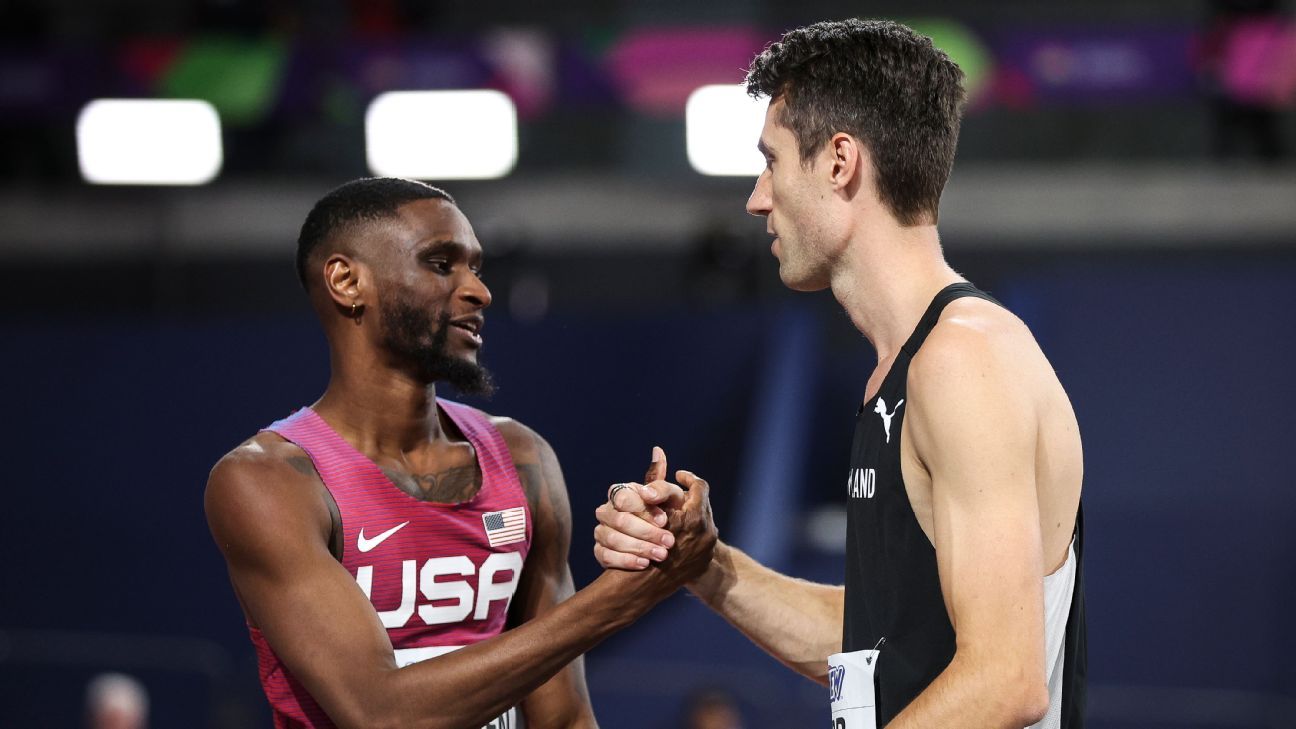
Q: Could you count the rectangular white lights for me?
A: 3